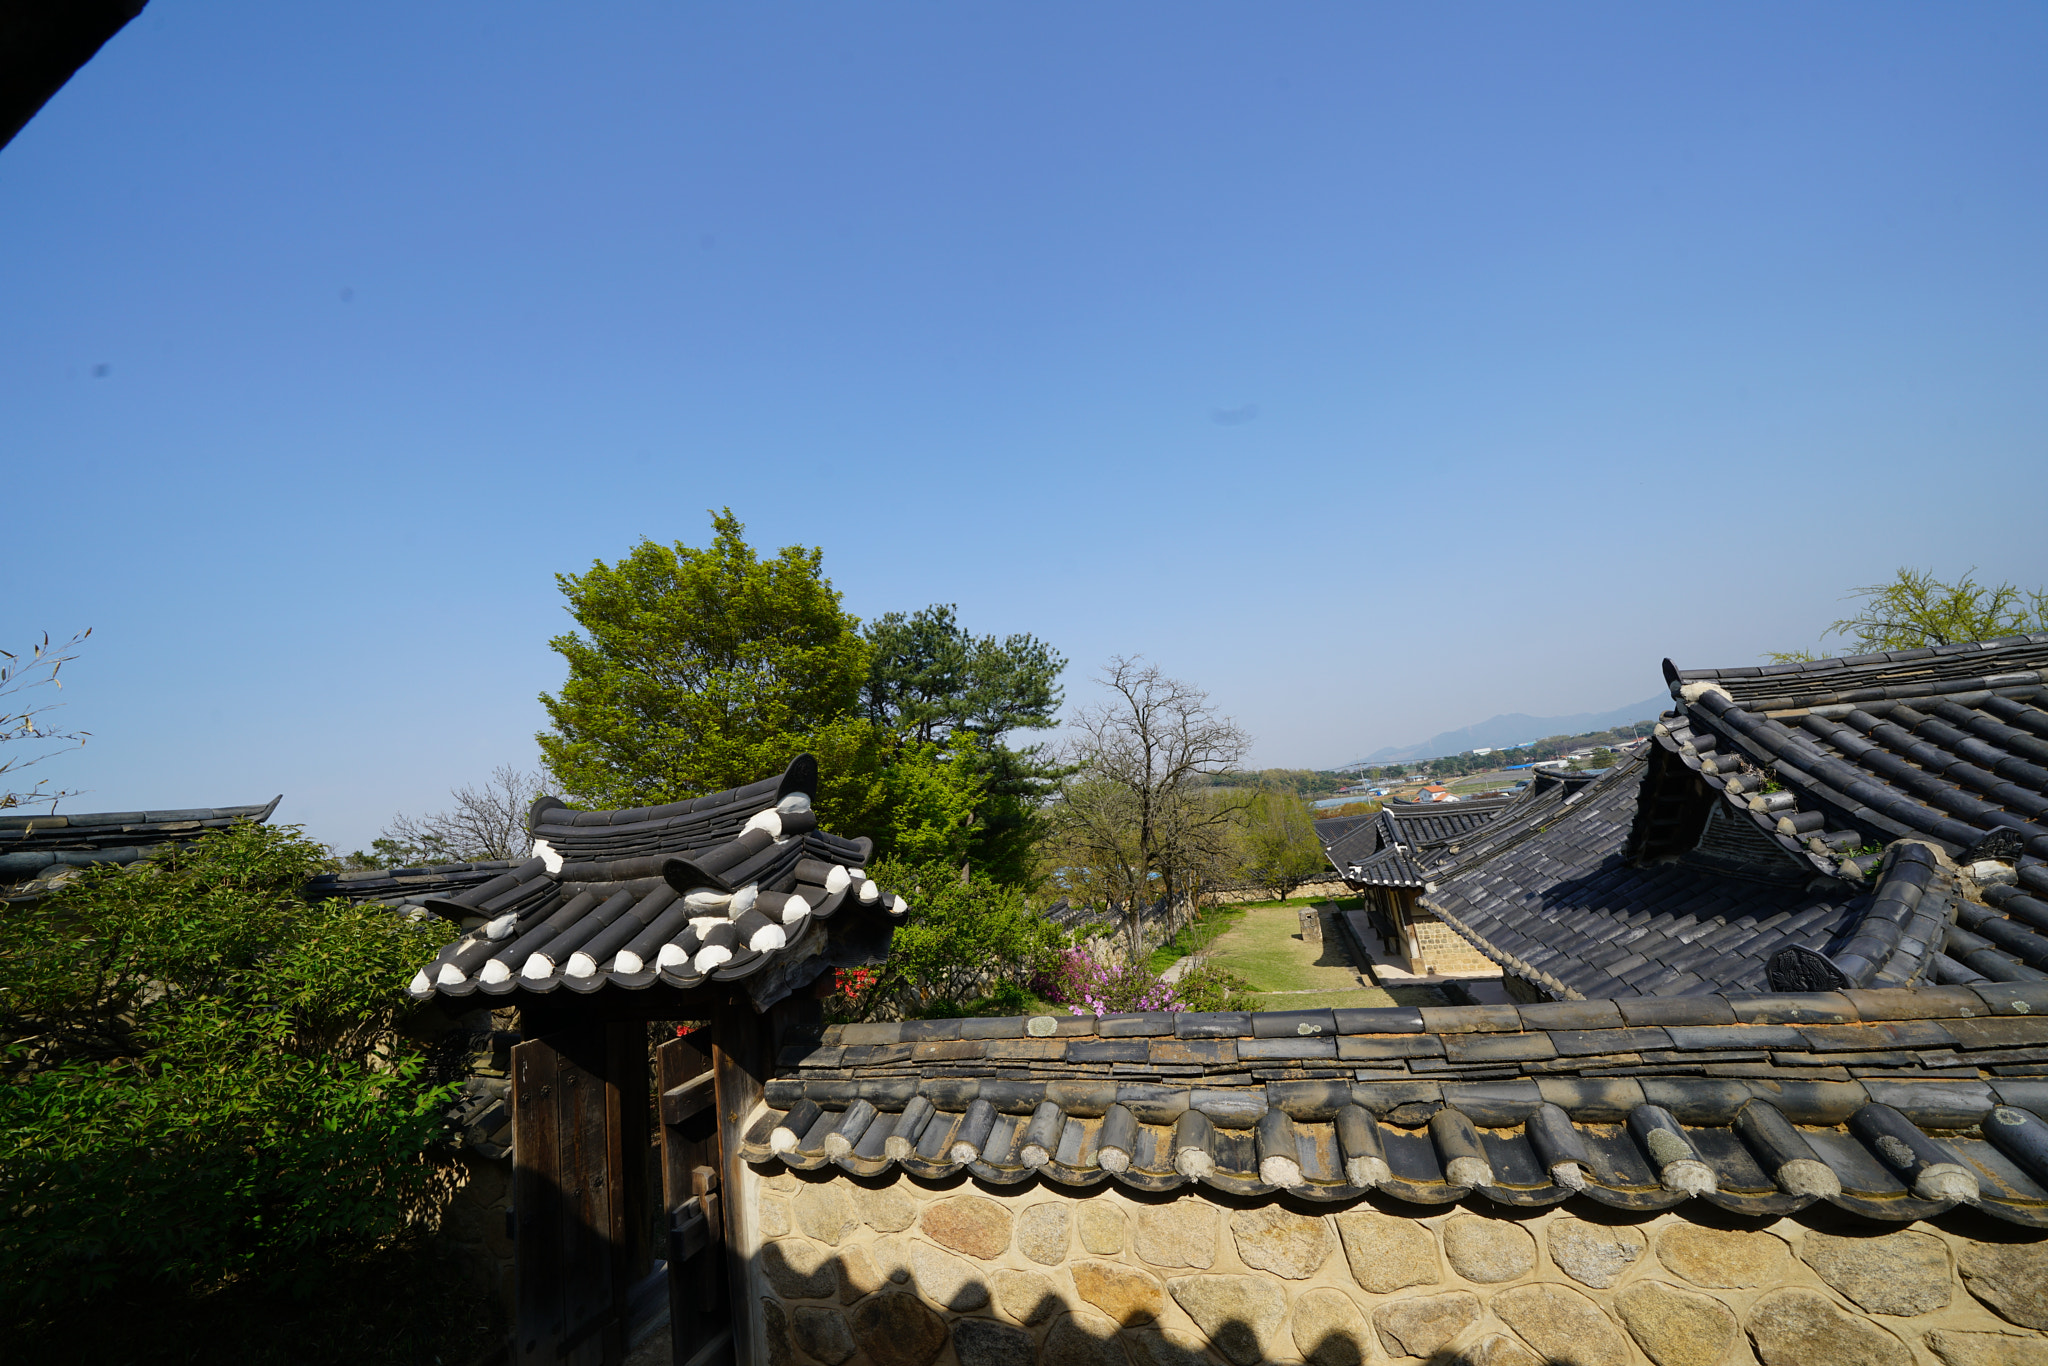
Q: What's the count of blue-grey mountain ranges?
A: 1